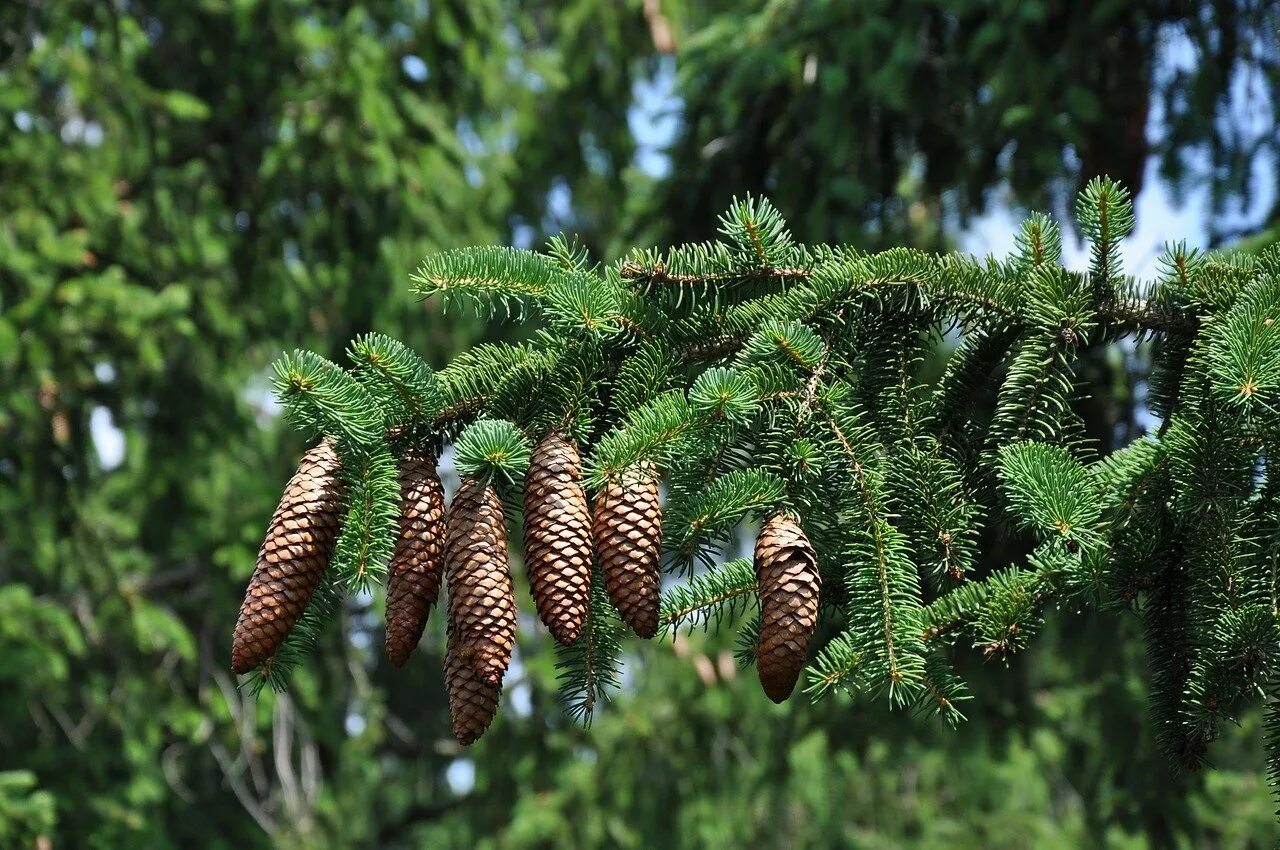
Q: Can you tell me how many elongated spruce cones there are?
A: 7